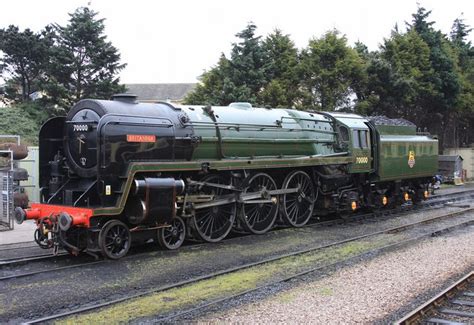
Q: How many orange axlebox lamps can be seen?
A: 4